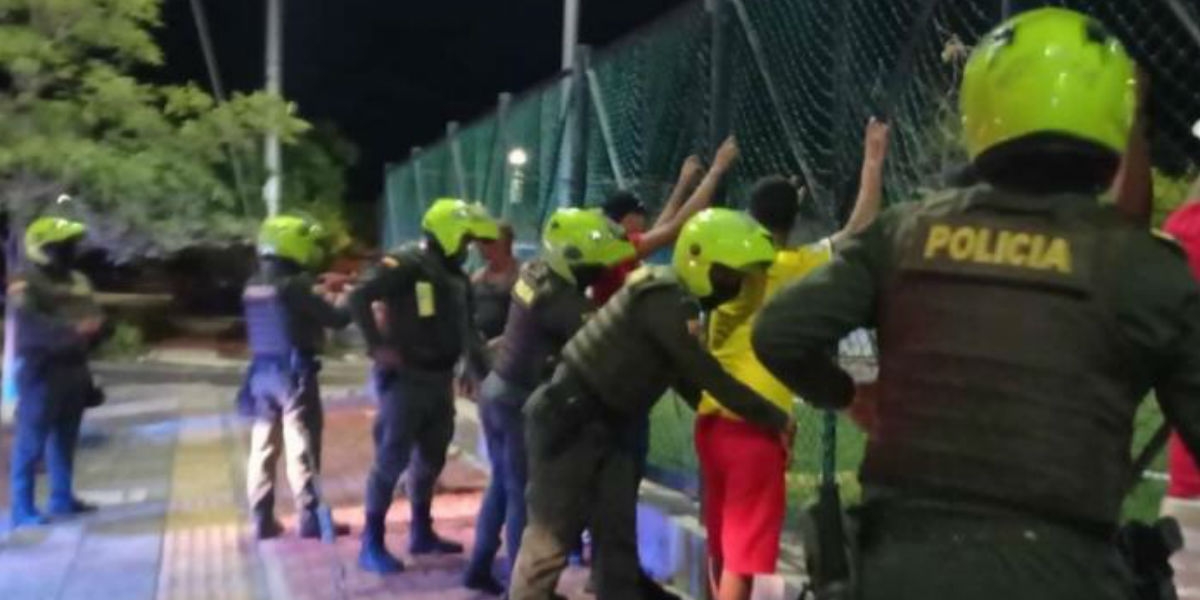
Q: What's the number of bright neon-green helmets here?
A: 6